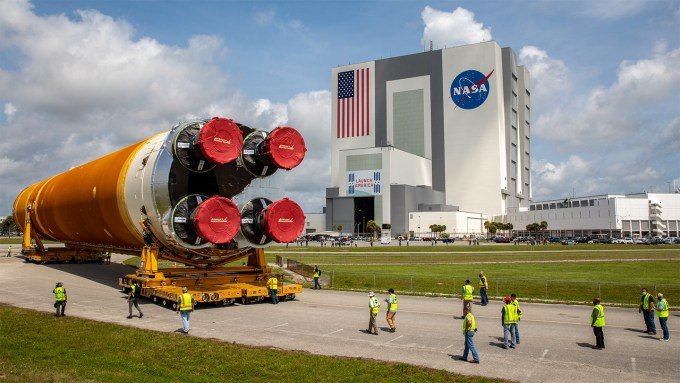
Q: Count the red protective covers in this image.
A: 4